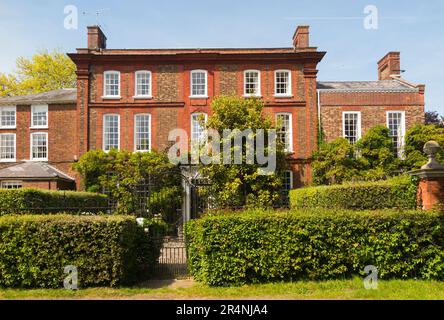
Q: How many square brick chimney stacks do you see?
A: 3